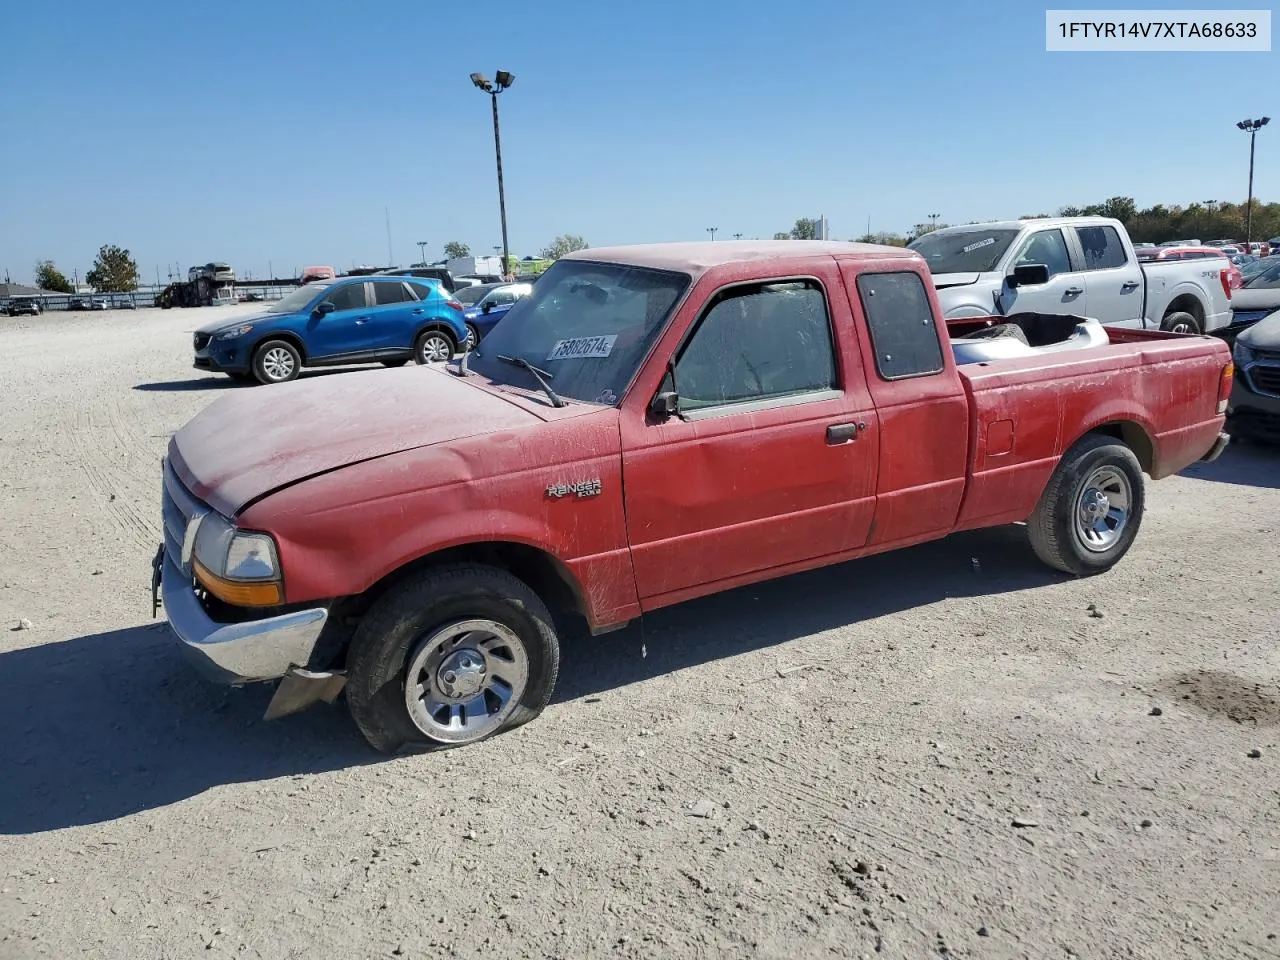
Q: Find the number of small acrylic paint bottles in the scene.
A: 0